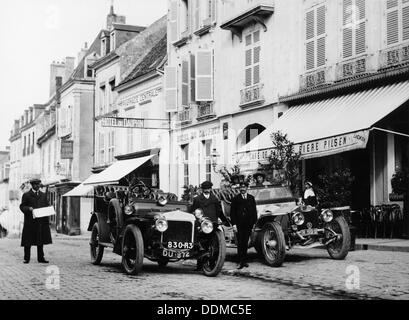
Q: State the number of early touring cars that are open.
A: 2